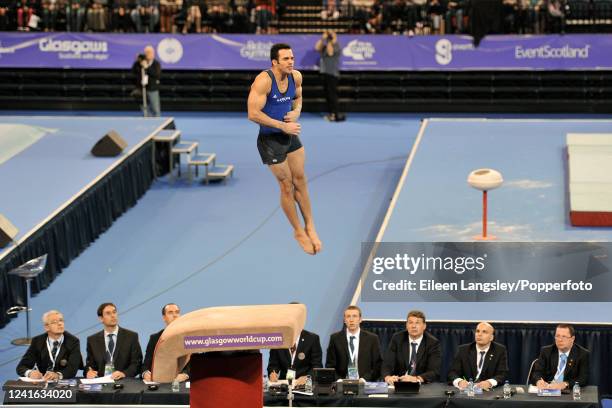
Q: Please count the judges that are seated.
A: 8